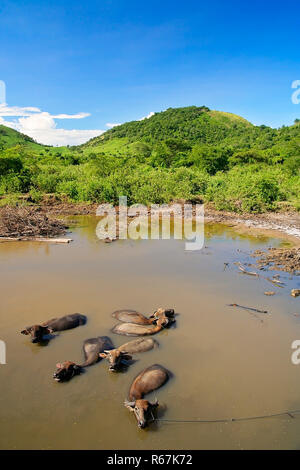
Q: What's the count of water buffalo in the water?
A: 6